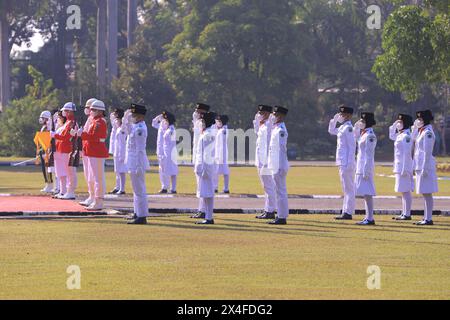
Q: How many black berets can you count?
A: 12